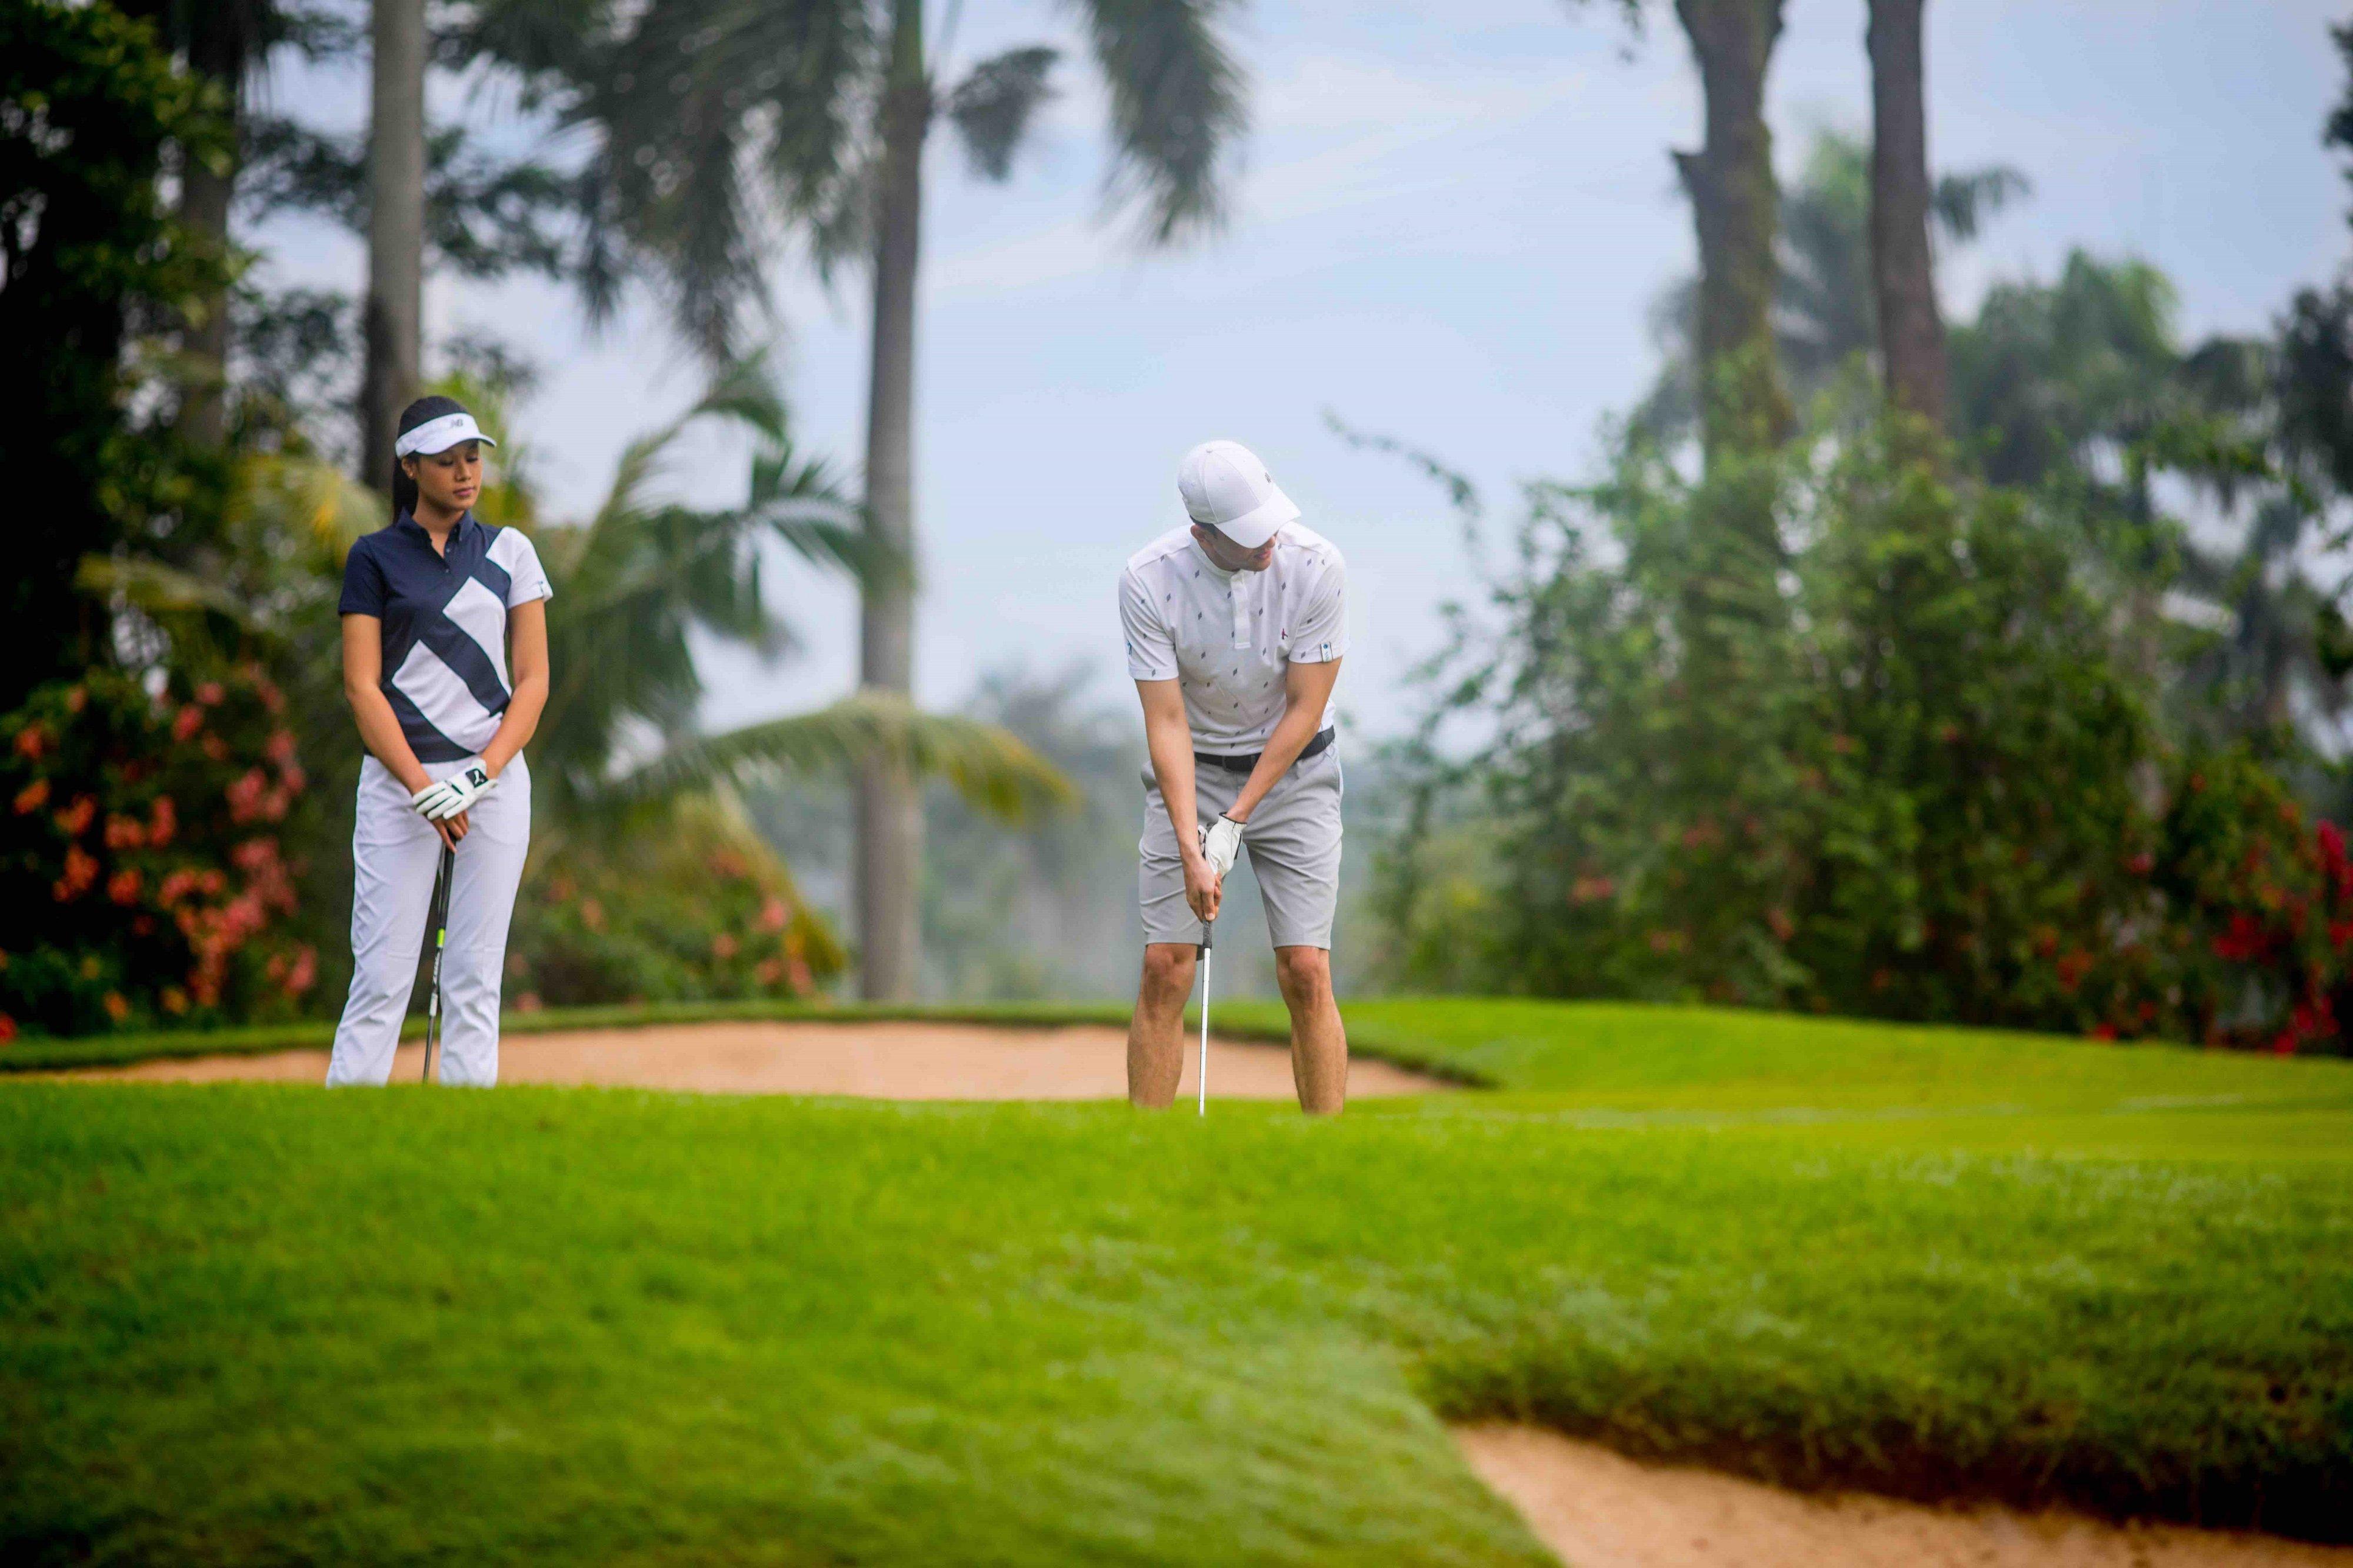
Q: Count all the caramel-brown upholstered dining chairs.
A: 0